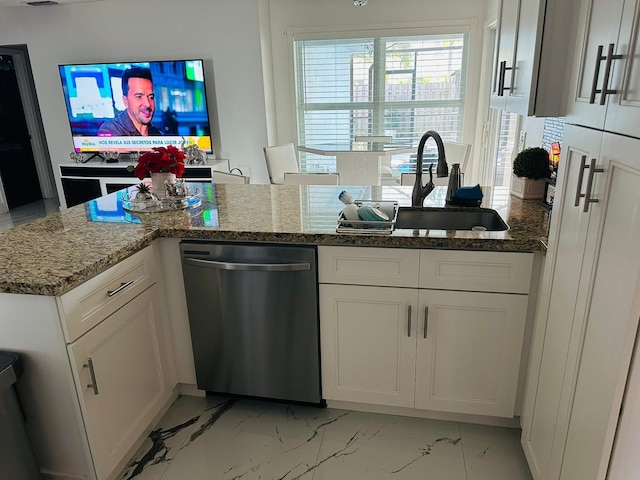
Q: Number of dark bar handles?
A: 10